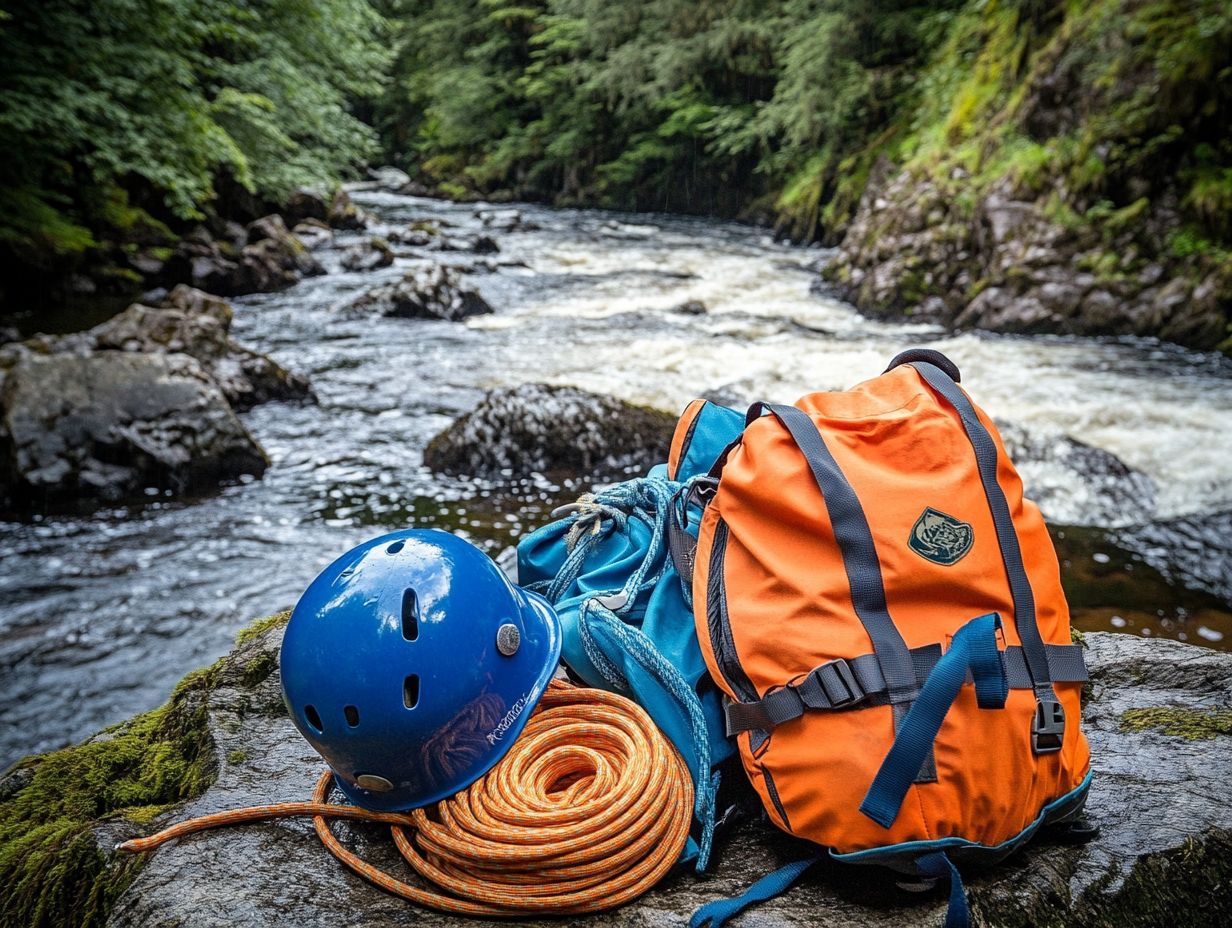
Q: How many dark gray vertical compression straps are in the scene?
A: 2